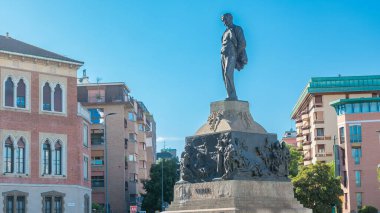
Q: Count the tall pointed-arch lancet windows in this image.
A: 8